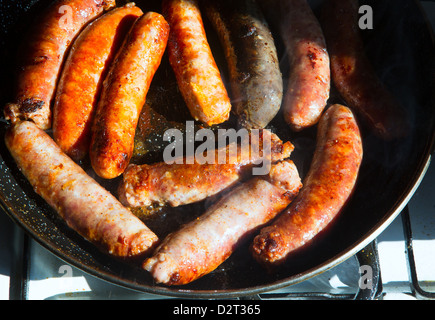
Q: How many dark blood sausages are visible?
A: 1